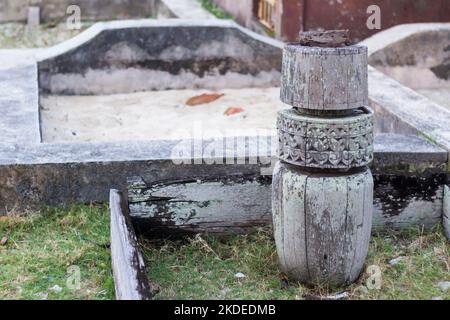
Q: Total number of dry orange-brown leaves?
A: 2